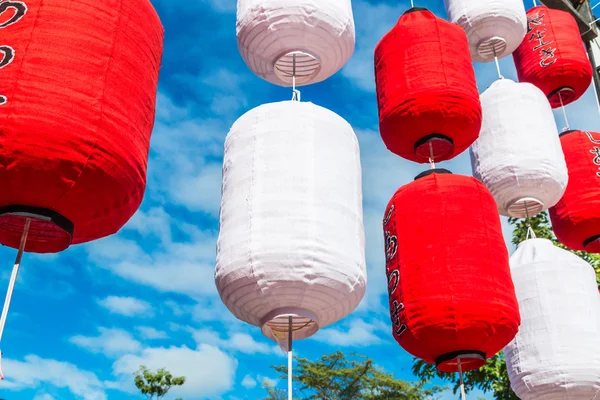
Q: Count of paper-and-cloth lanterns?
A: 10